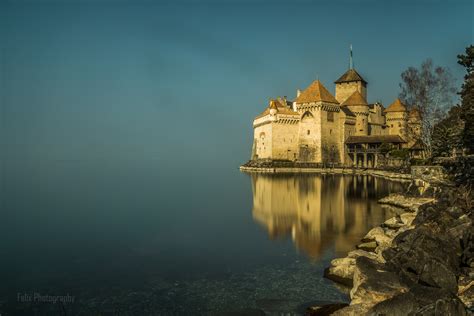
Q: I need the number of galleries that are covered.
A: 1